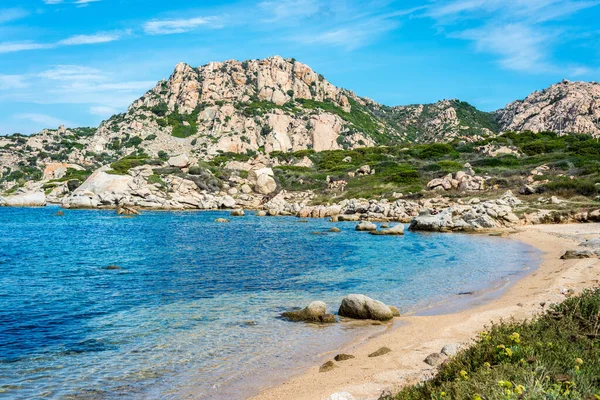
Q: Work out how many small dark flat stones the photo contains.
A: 3